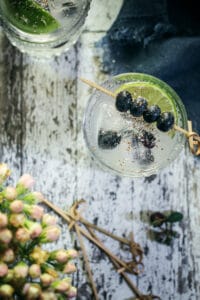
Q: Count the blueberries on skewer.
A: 4